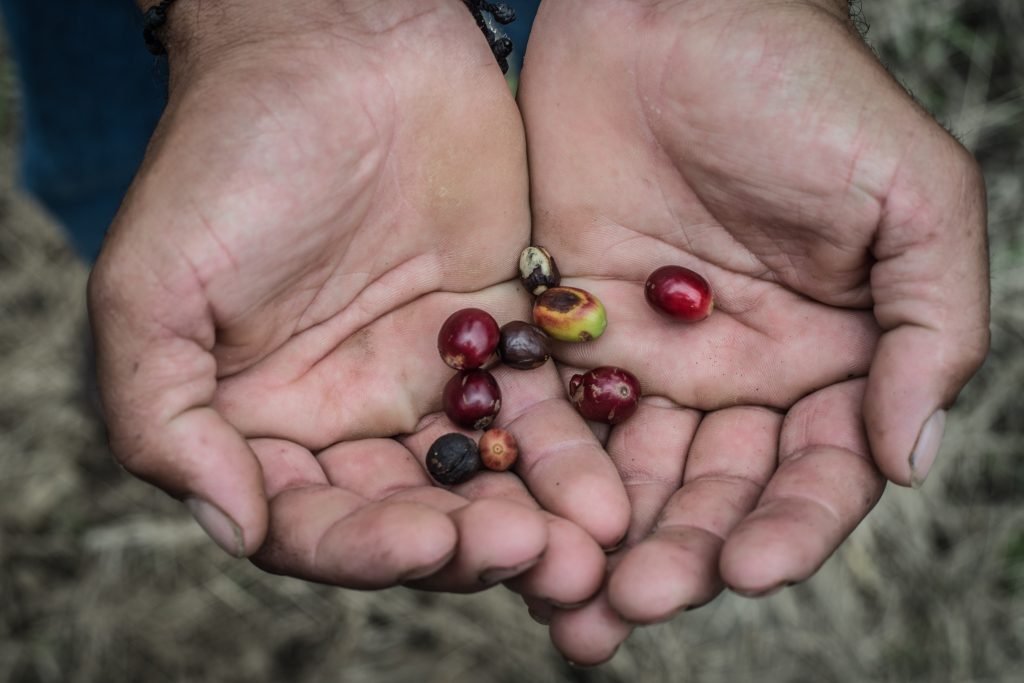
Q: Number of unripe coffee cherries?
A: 1